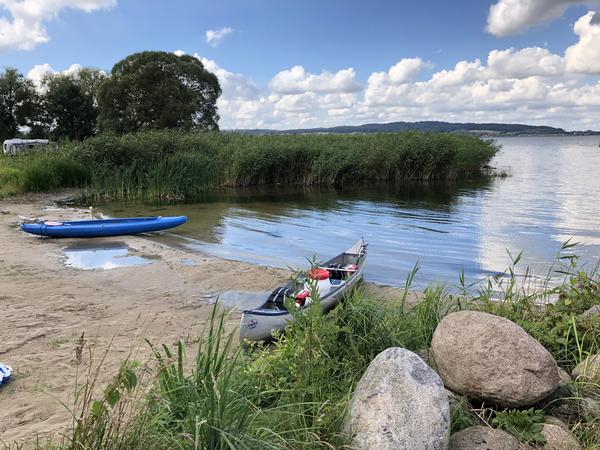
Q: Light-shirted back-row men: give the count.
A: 0